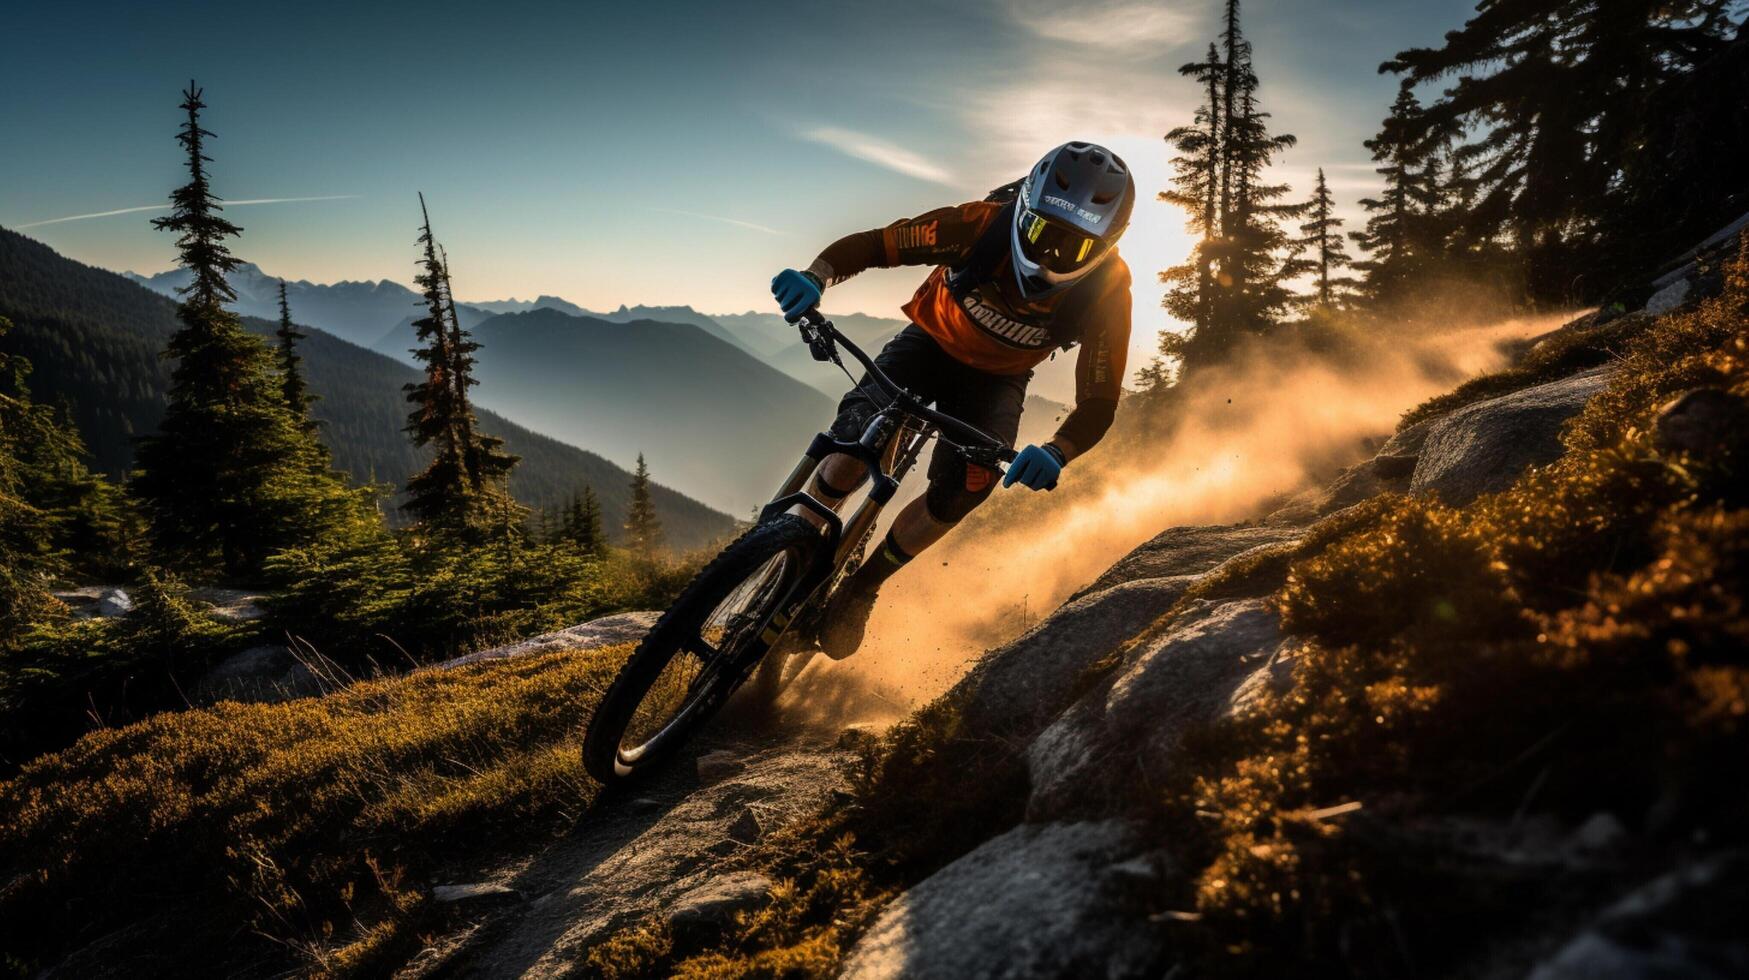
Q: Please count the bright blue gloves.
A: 2